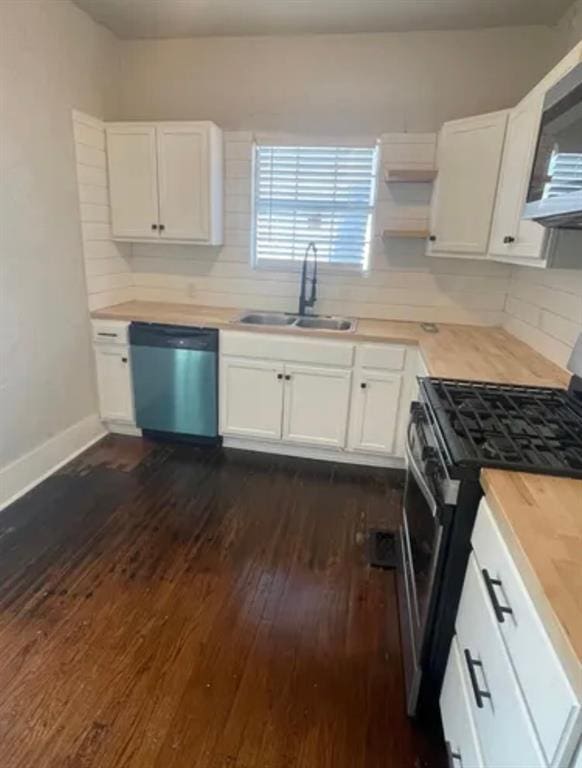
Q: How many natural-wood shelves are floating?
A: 2